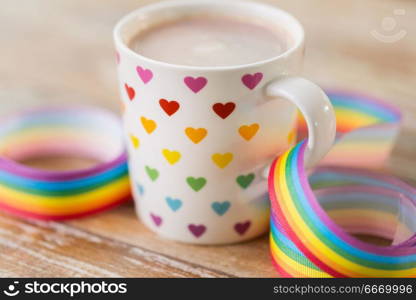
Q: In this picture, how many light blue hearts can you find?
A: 3